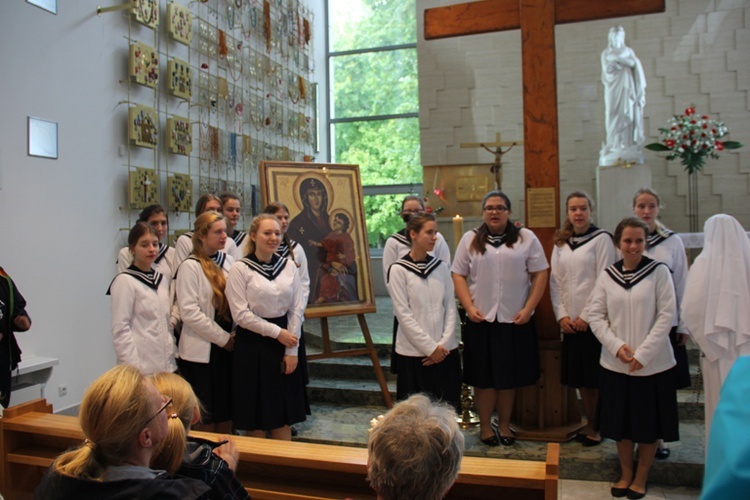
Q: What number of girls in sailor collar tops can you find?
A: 13